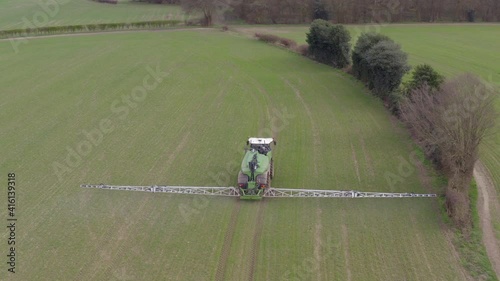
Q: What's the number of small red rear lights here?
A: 2